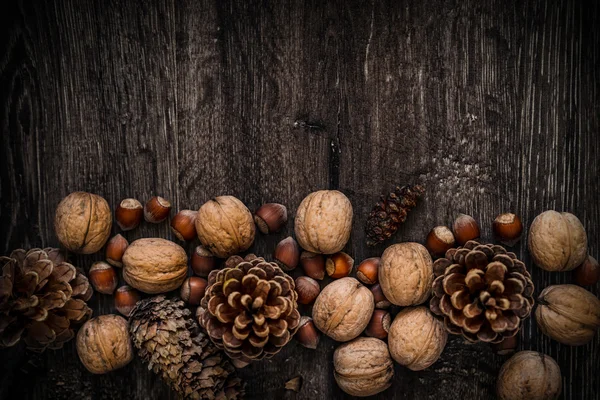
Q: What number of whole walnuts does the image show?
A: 12